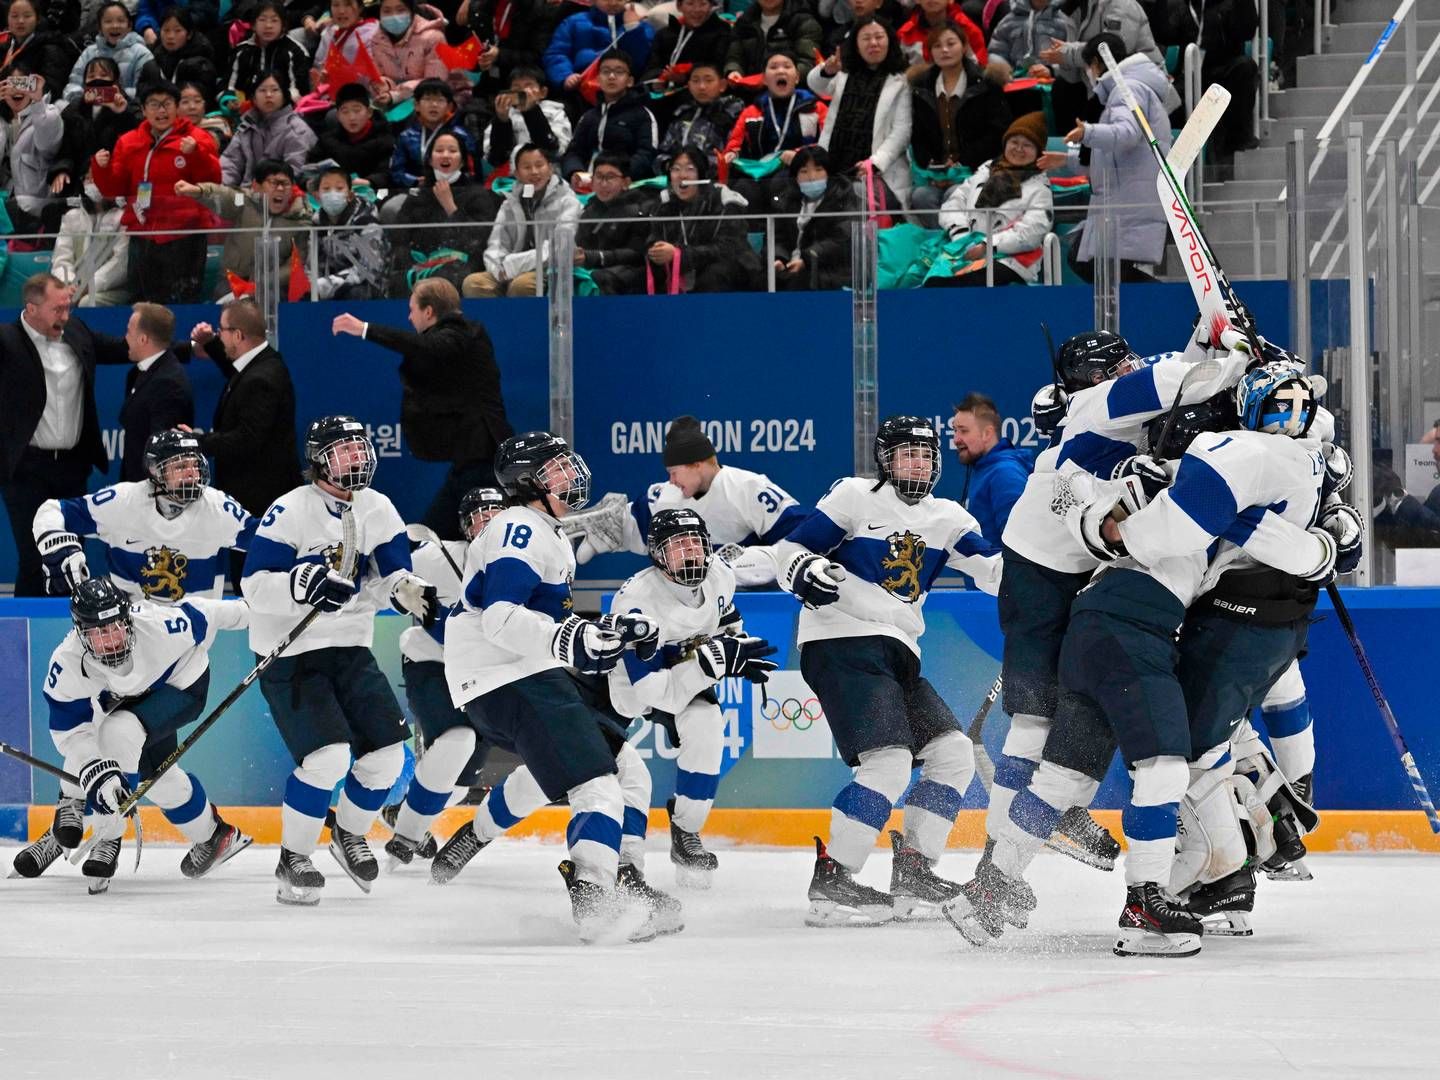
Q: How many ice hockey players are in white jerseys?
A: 11